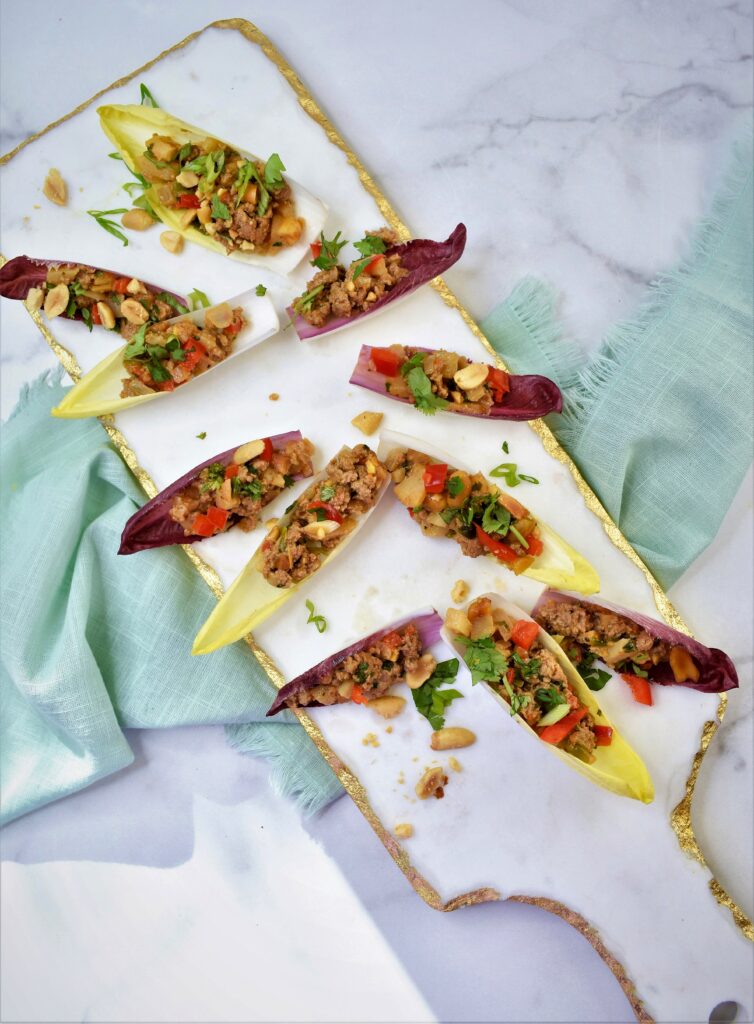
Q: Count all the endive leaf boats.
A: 11